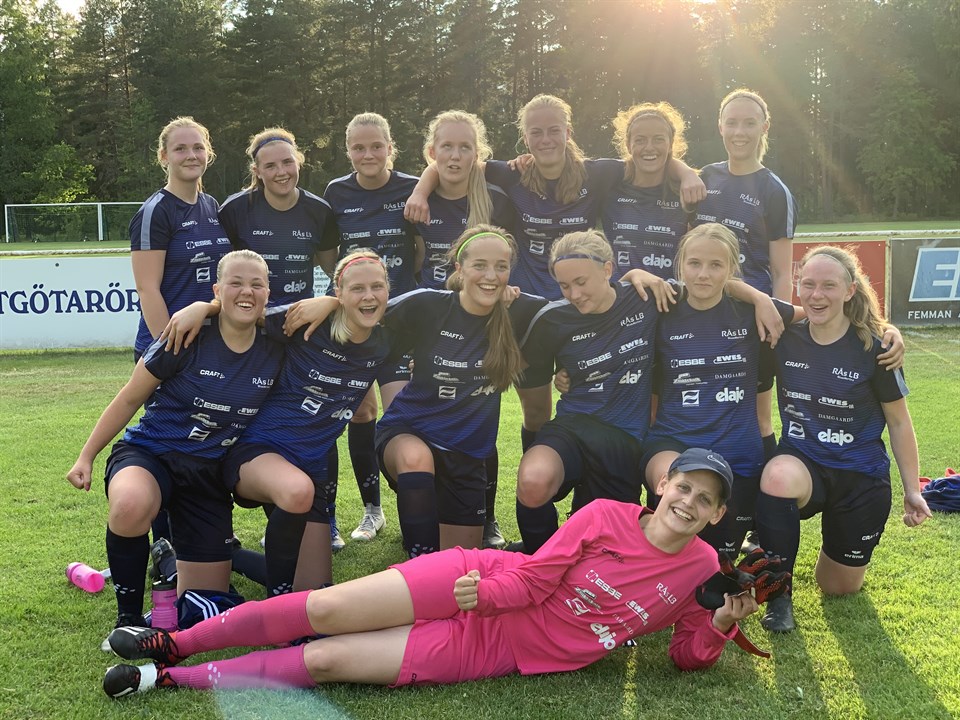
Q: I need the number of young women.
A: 14